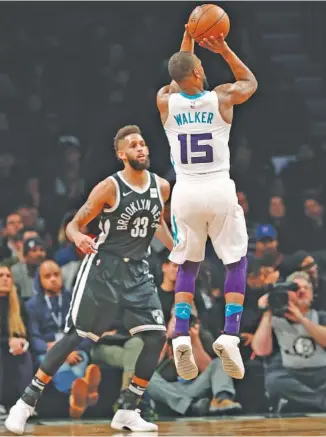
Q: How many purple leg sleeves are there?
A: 2